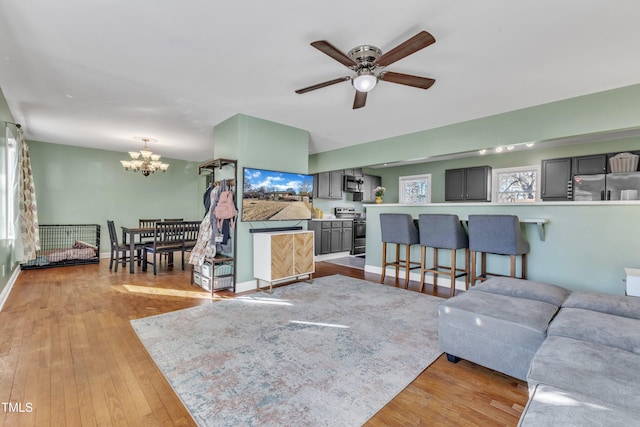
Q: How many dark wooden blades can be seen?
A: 5